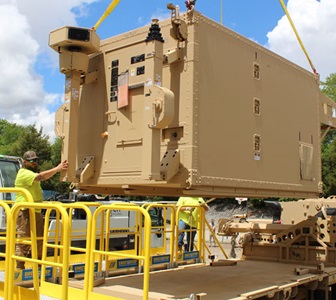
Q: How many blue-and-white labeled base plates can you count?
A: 5